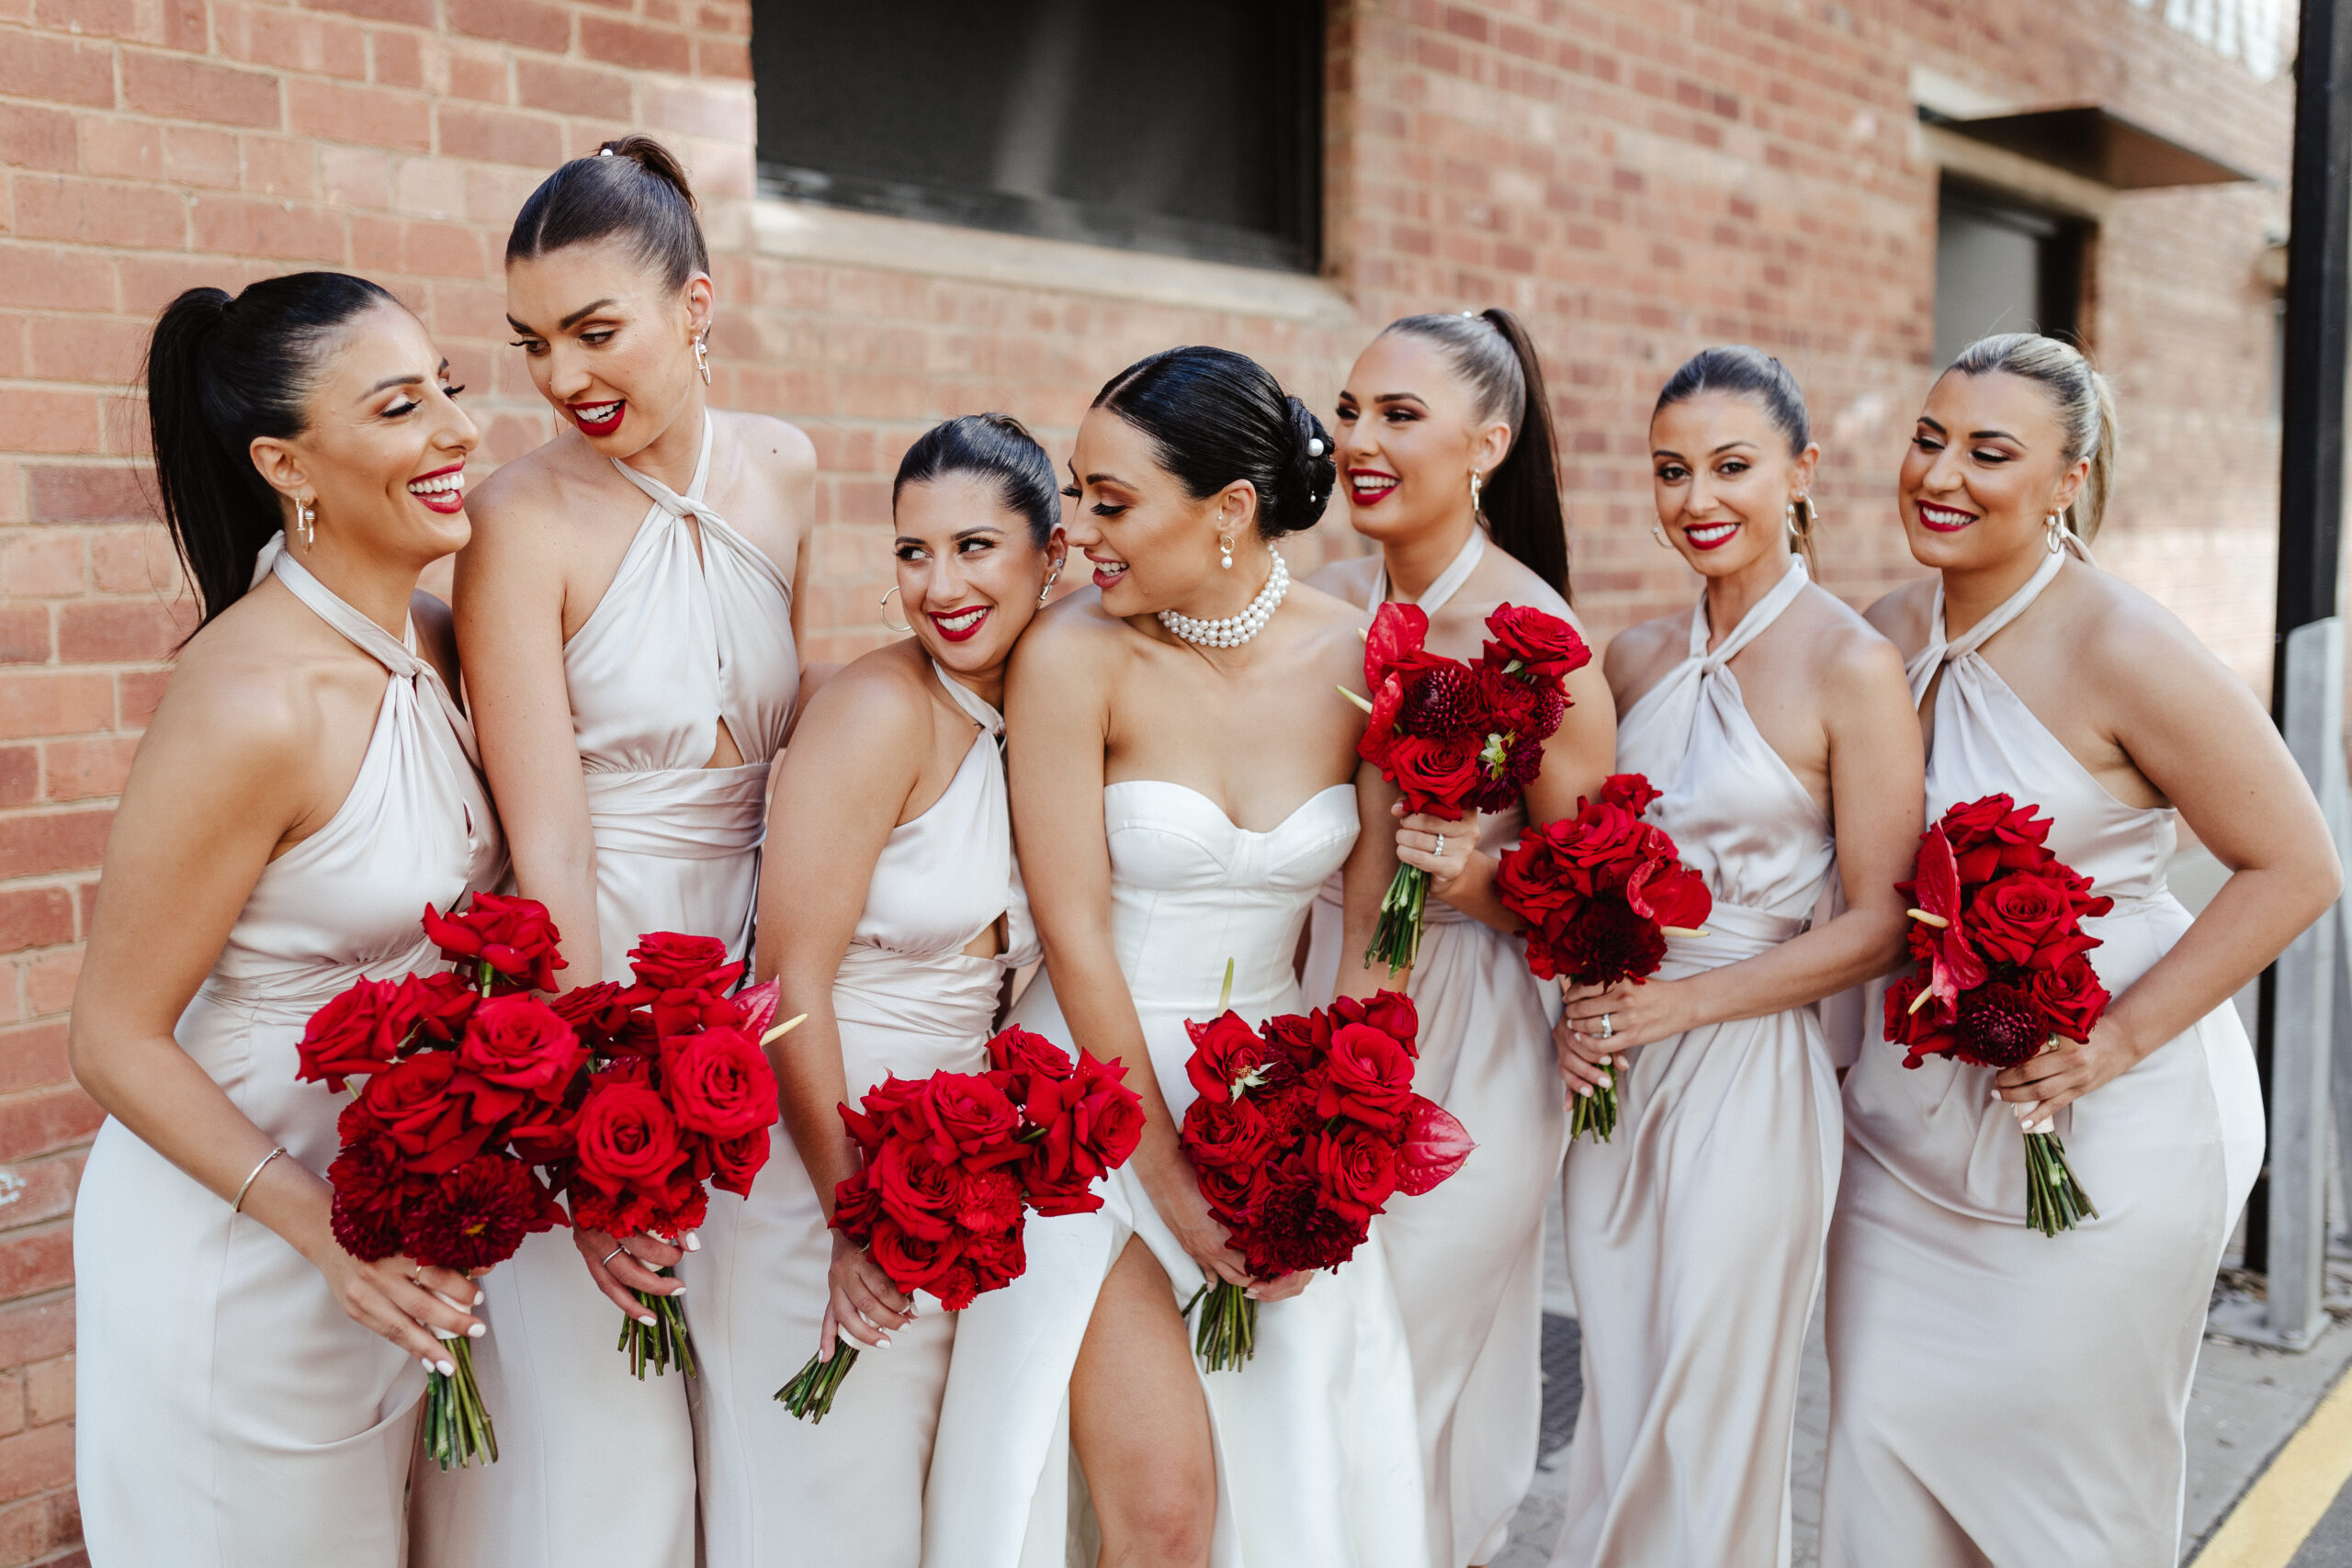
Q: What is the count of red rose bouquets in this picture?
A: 7